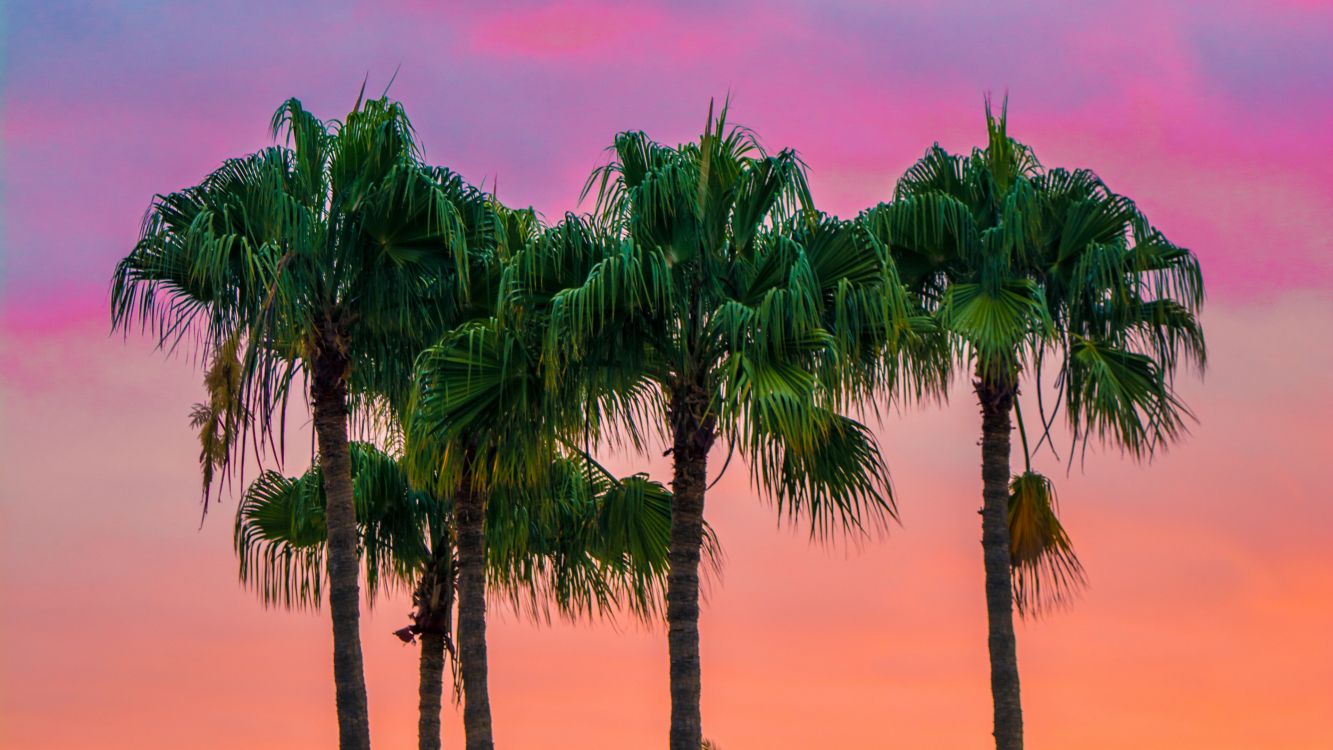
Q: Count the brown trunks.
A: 5